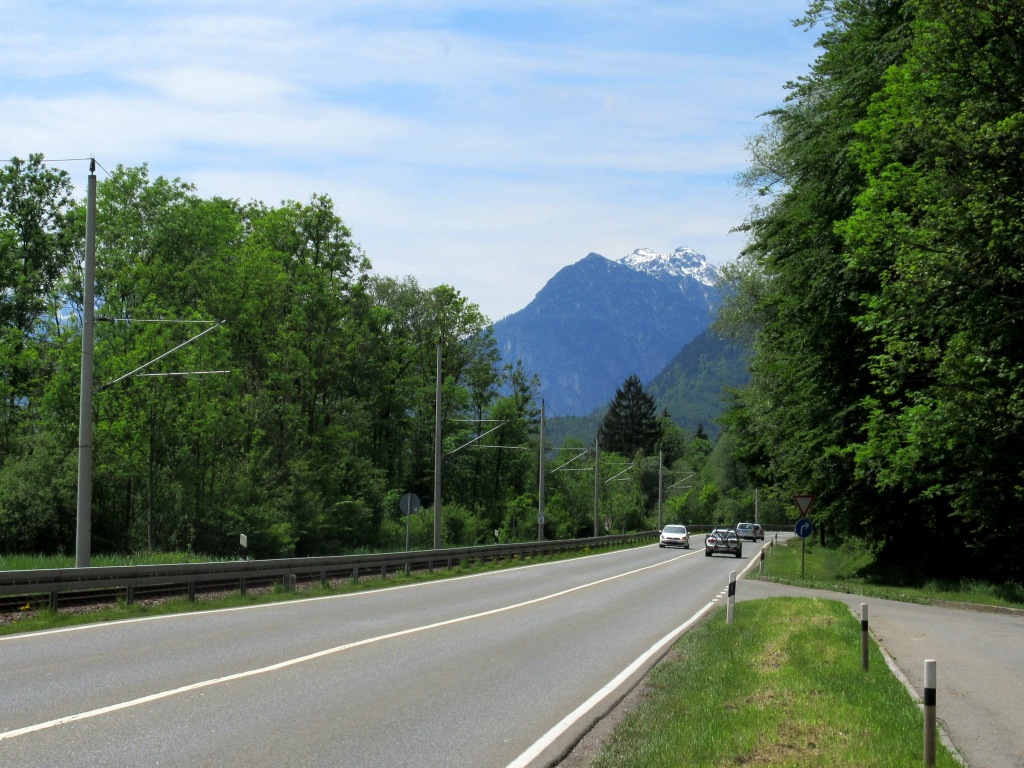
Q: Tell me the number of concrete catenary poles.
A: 6